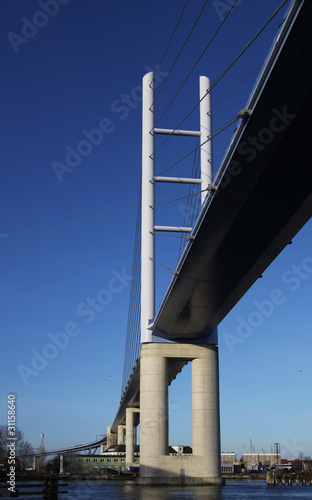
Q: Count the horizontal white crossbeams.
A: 3